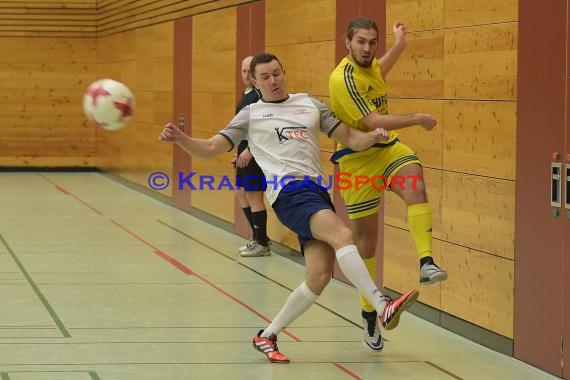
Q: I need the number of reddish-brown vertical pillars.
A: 4